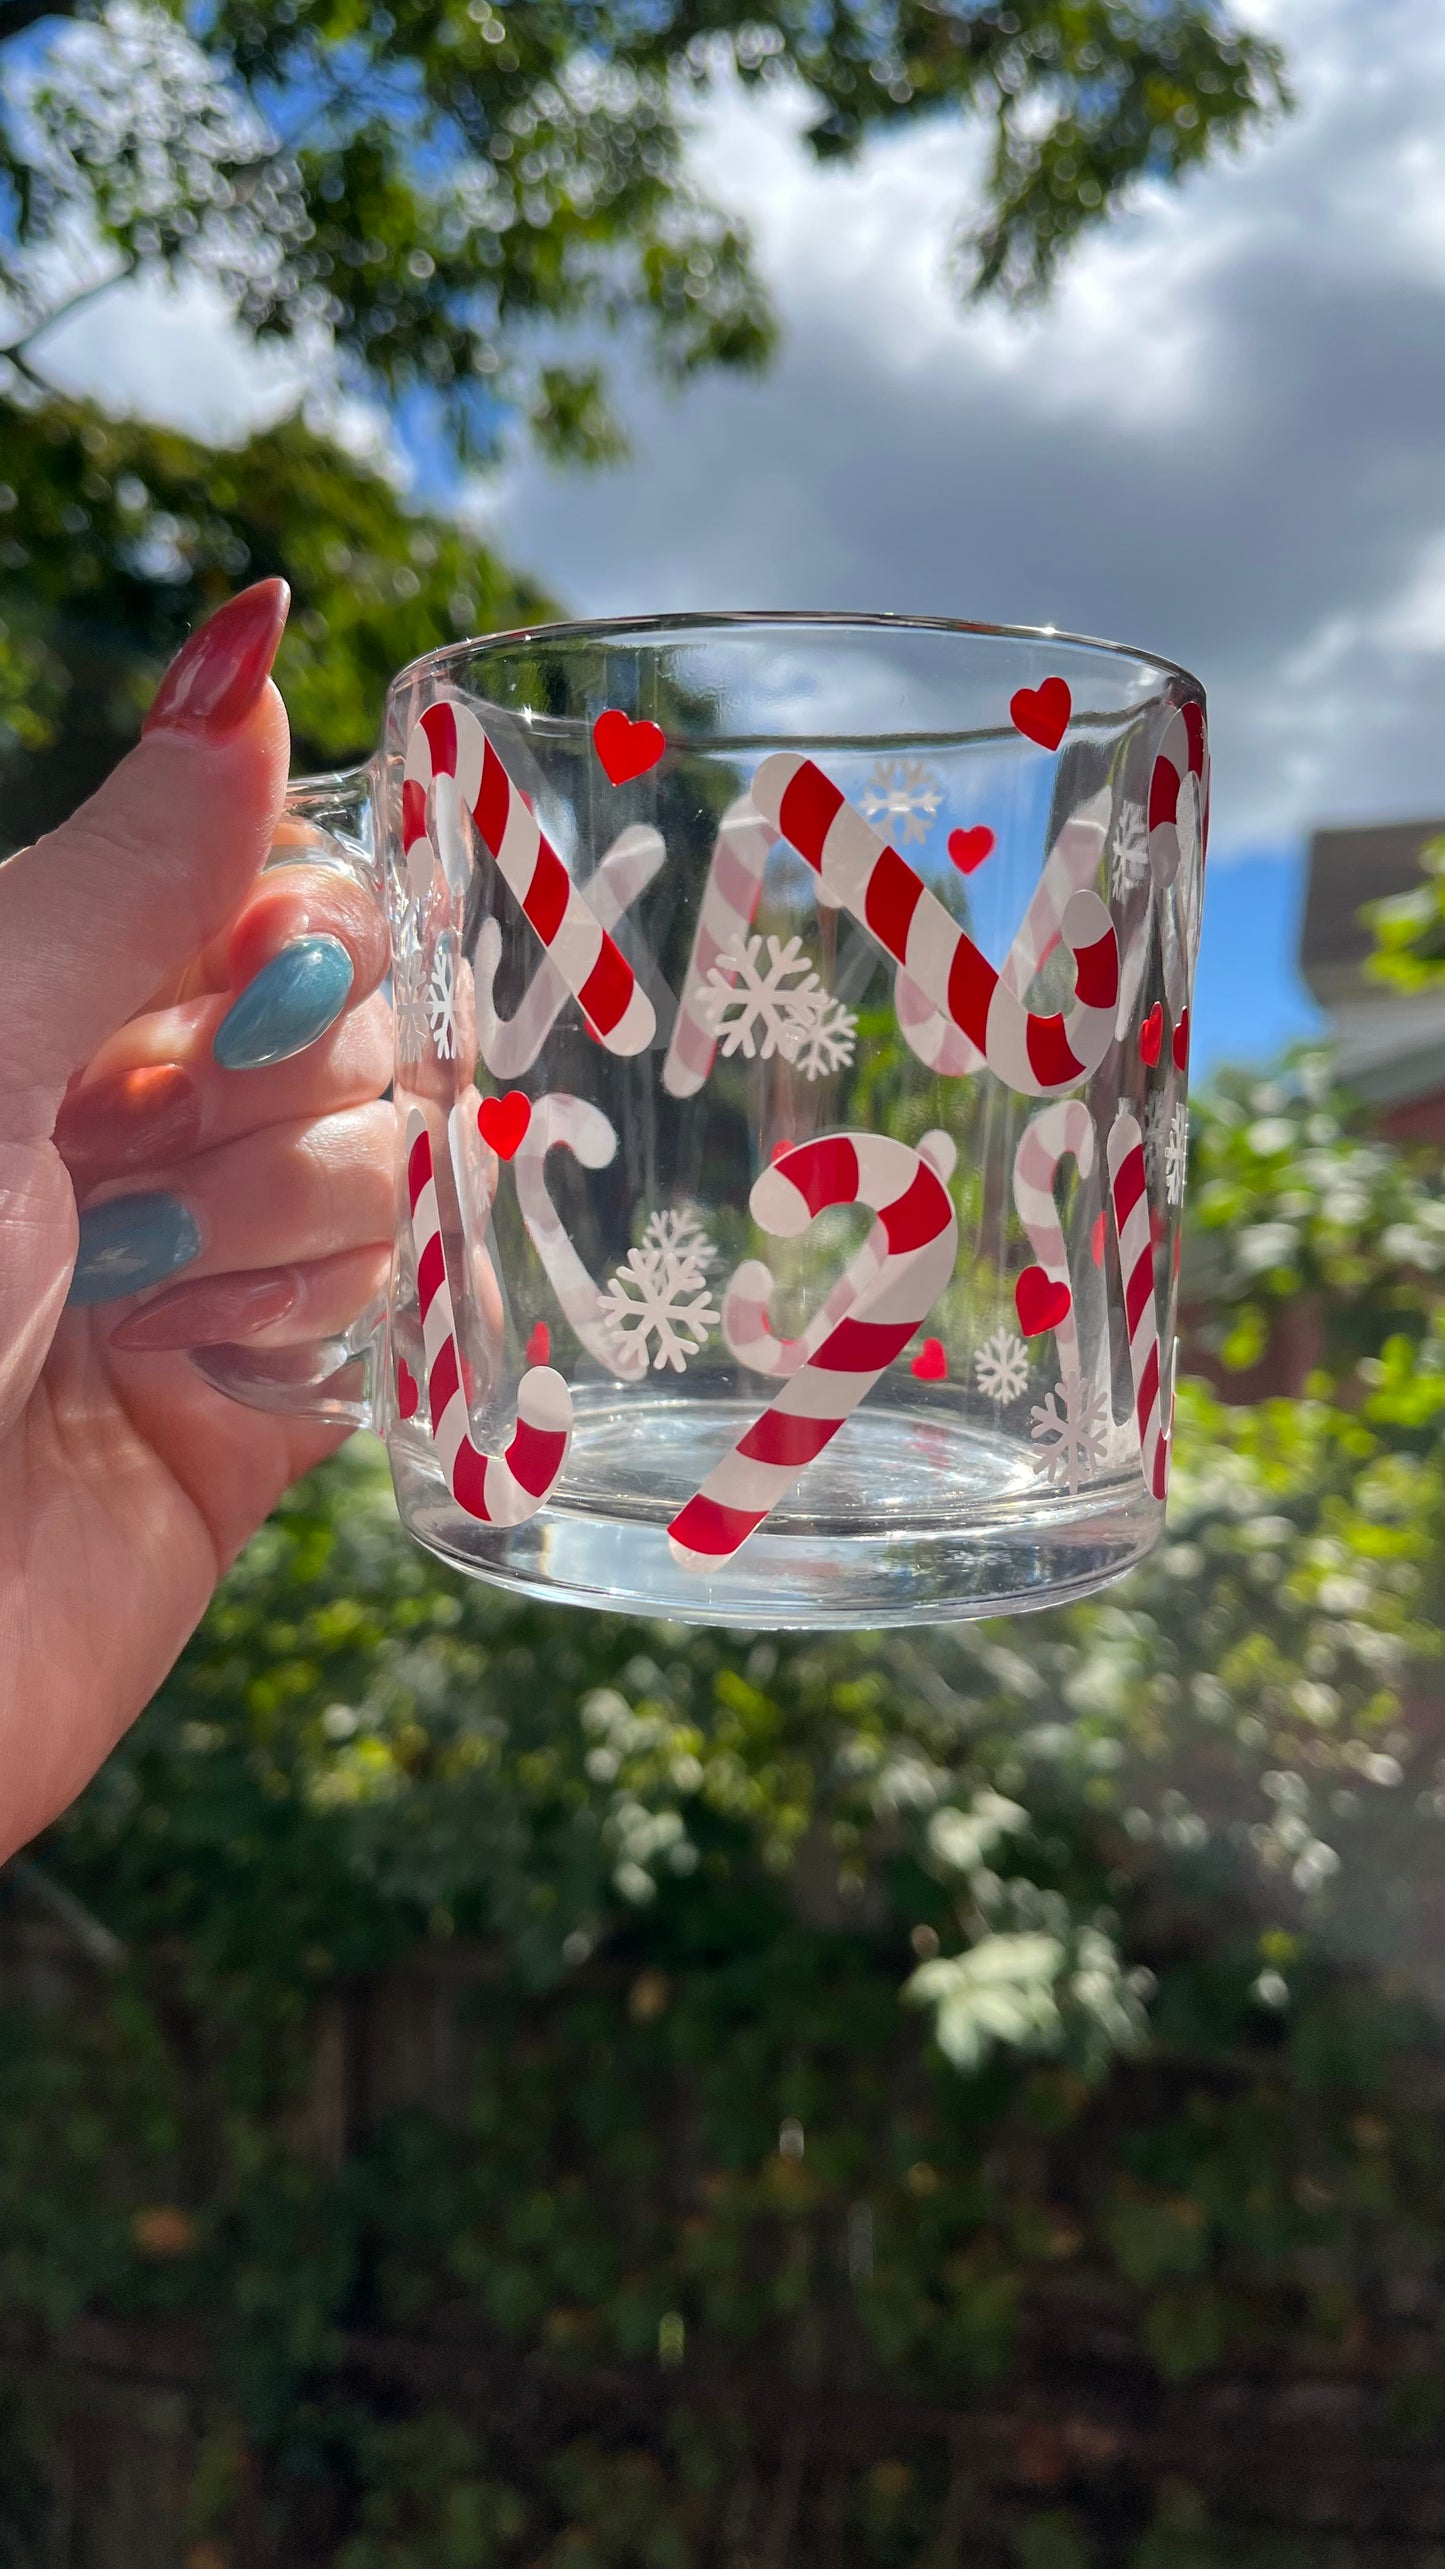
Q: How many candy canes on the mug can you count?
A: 12